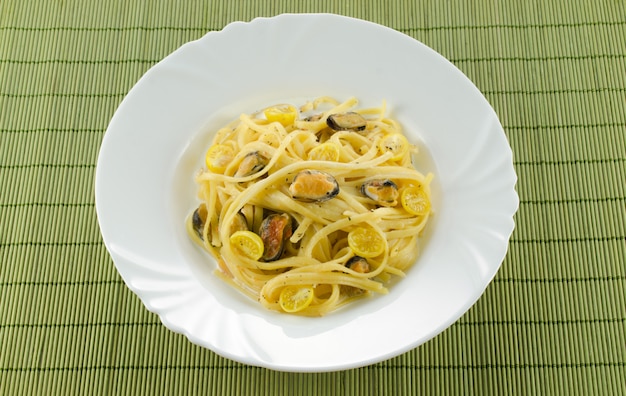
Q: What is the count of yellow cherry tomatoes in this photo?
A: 8